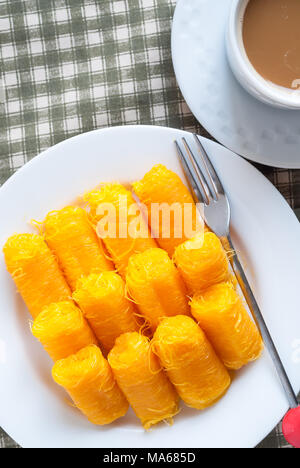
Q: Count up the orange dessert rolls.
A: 12